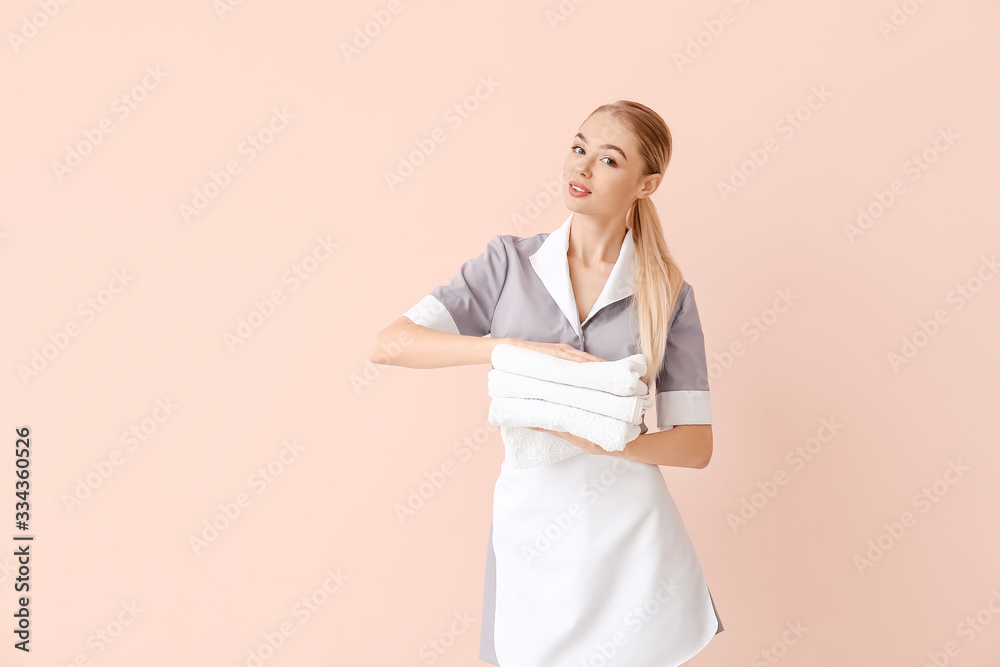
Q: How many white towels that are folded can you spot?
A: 3